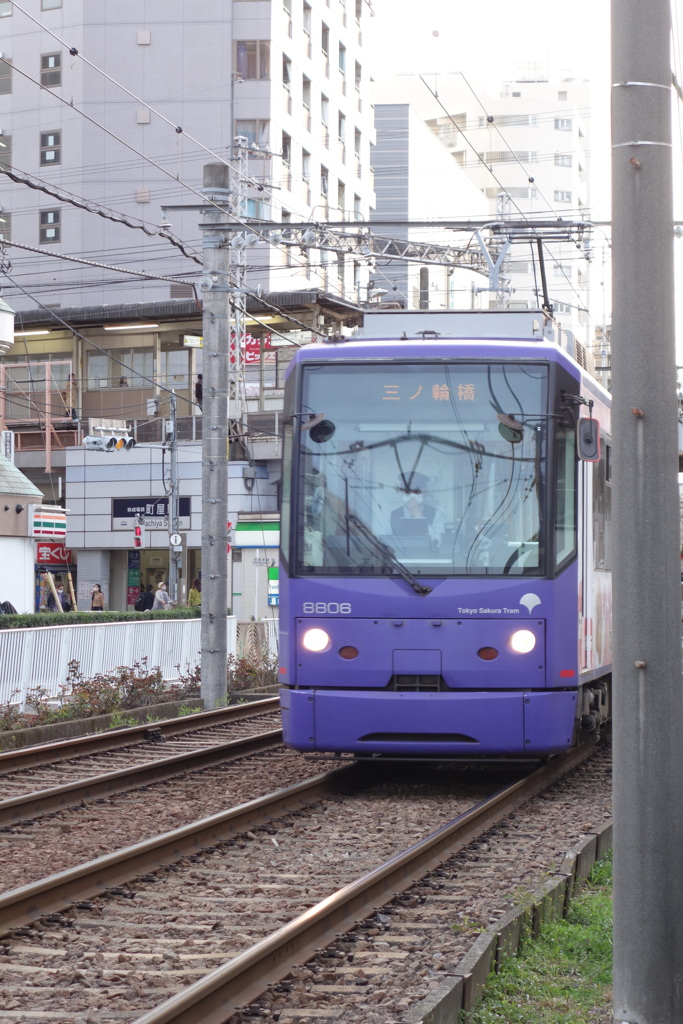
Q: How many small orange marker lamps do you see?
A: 2